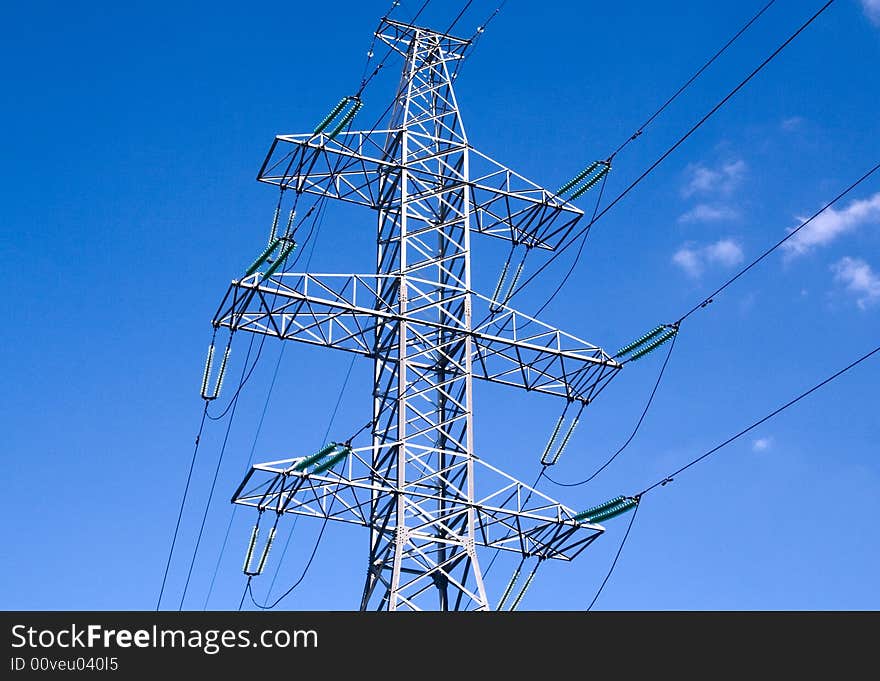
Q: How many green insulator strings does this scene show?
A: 12